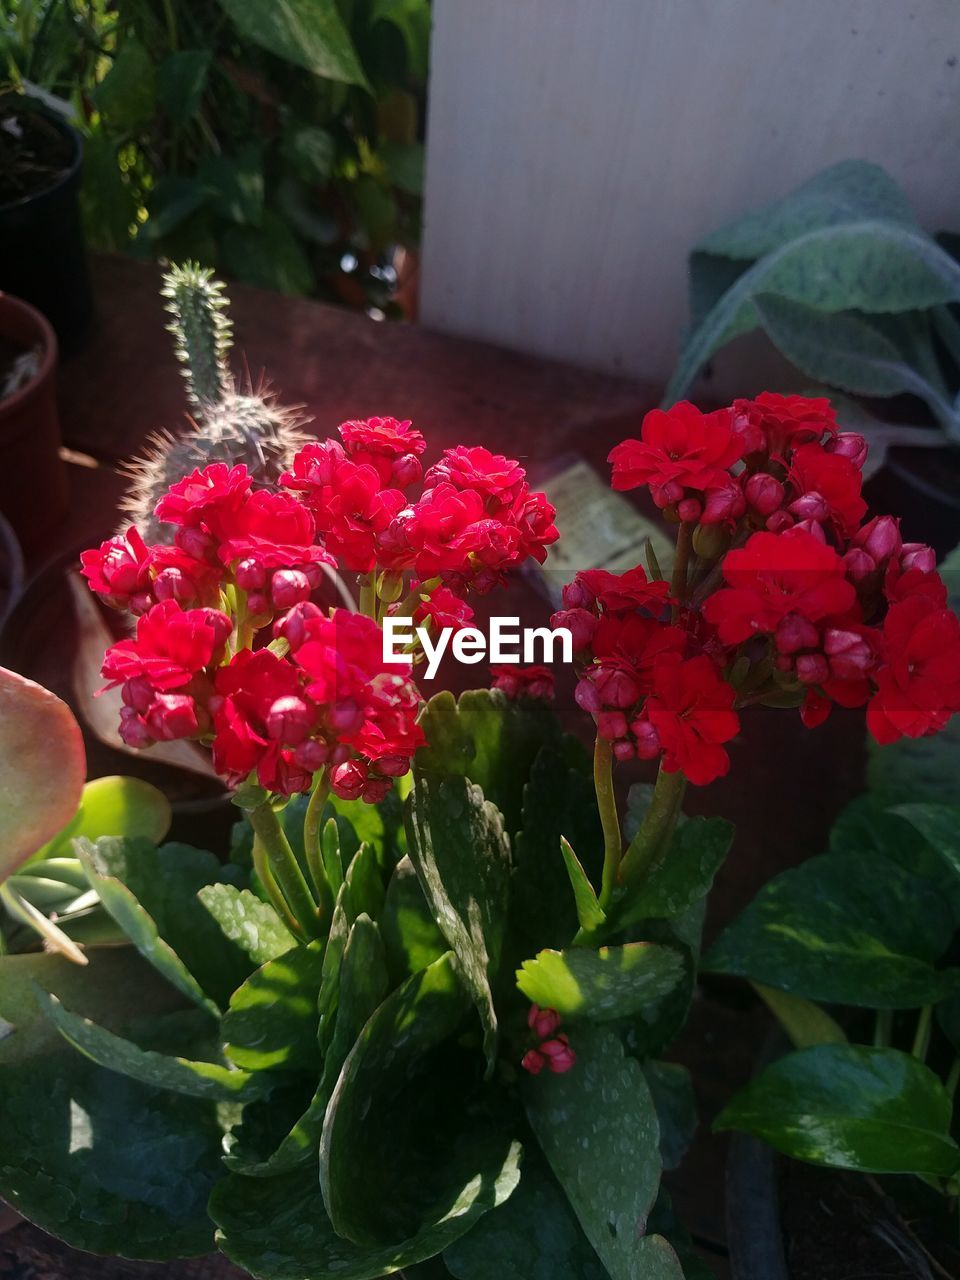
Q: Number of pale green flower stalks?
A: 5